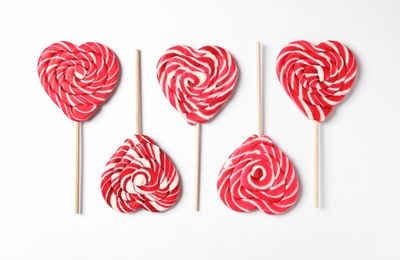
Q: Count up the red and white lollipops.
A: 5